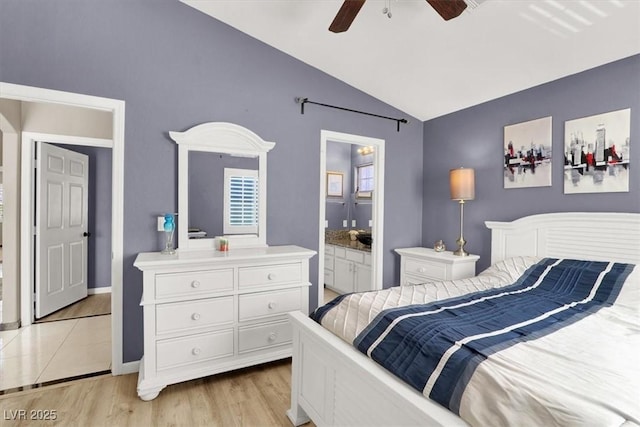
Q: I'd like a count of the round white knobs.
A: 7